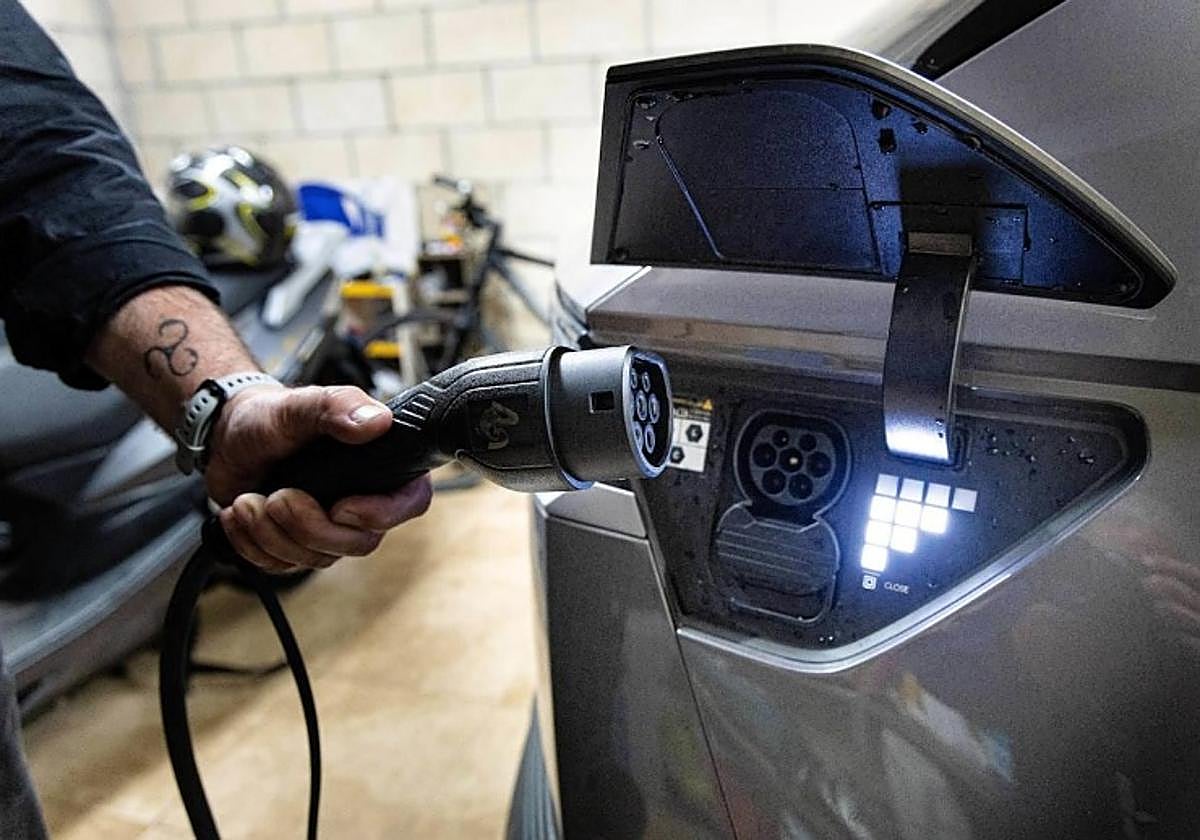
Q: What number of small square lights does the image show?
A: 10